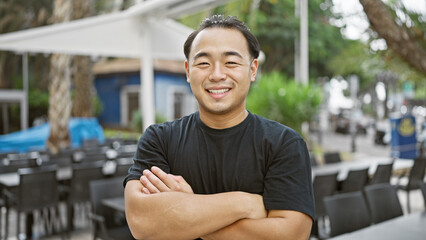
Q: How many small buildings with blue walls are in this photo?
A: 1